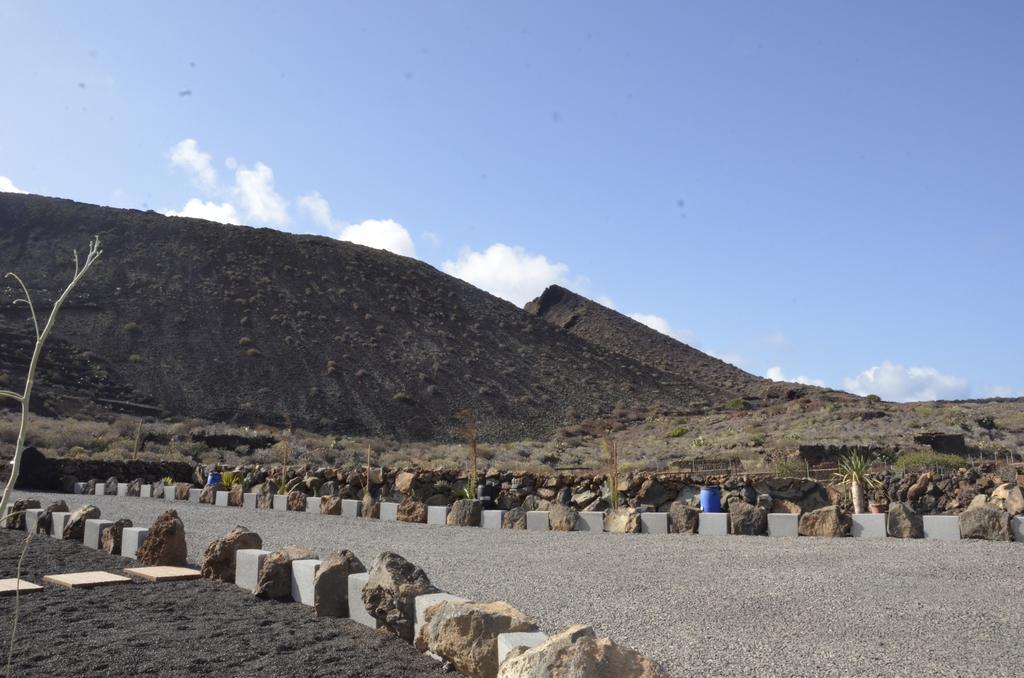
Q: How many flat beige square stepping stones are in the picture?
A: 3